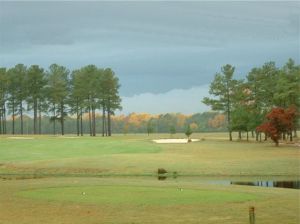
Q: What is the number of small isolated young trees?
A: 3